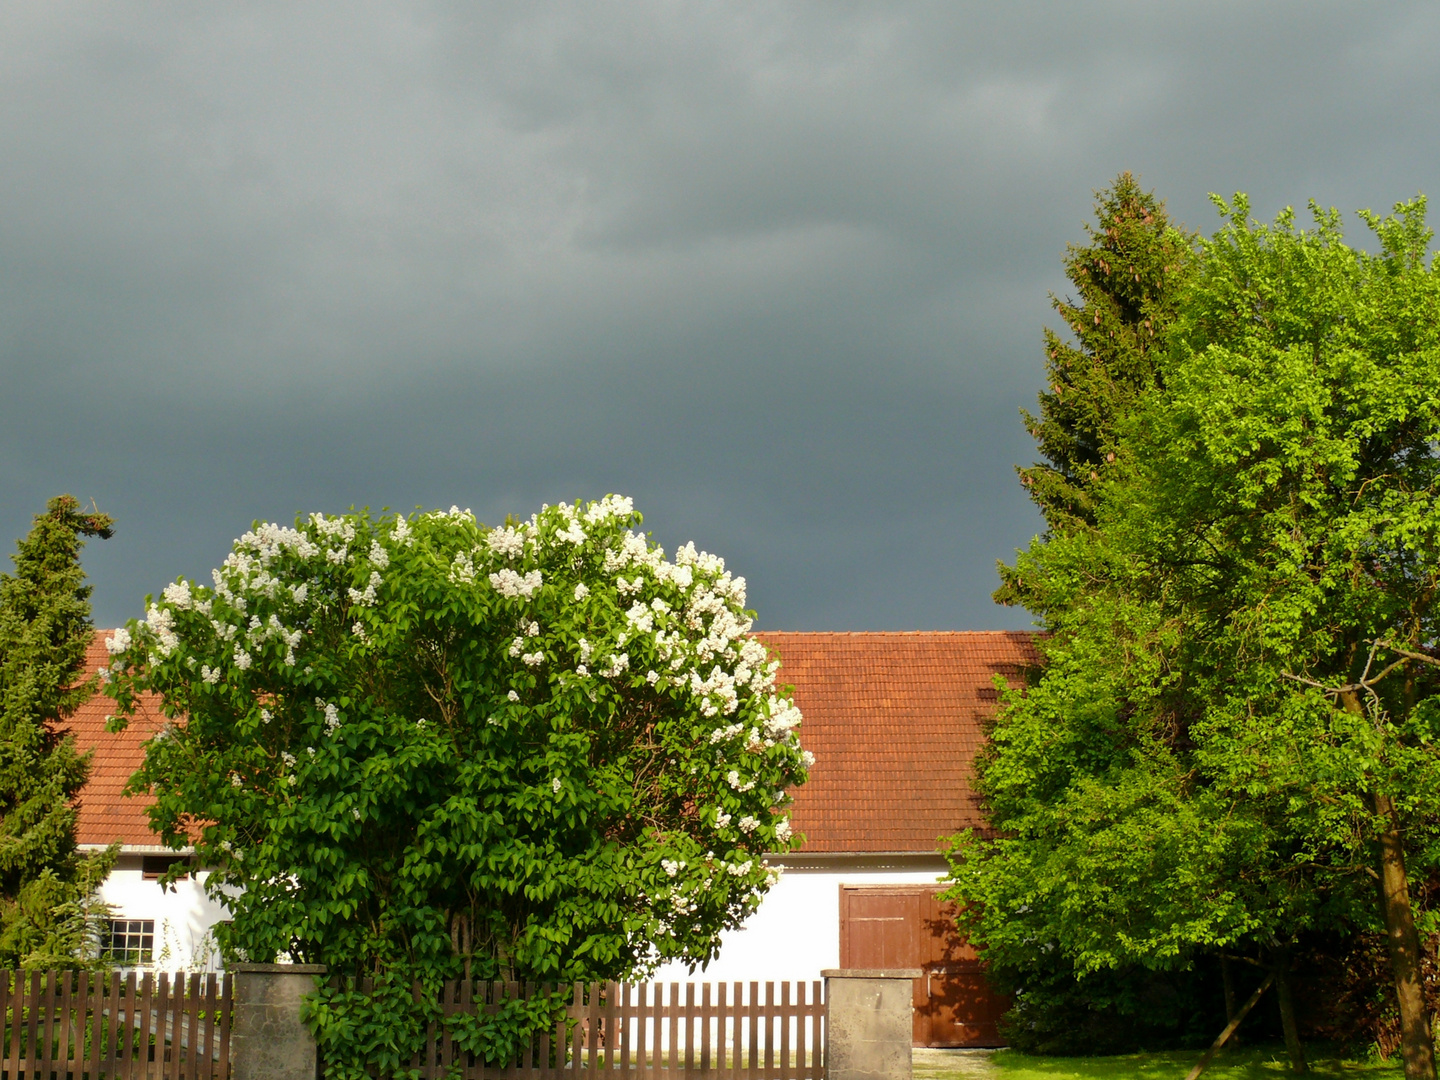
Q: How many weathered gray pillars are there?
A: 2